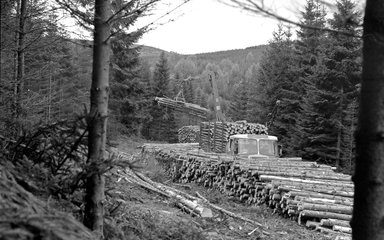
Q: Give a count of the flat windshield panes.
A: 2